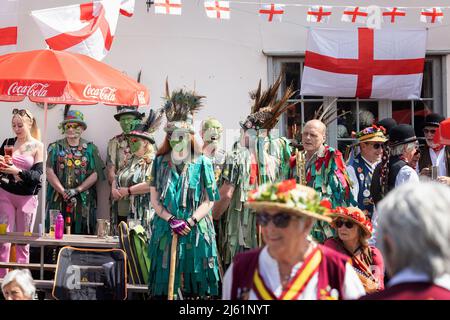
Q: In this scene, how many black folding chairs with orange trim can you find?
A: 1